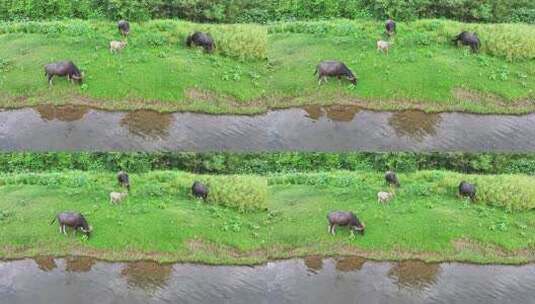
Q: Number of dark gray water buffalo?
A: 12